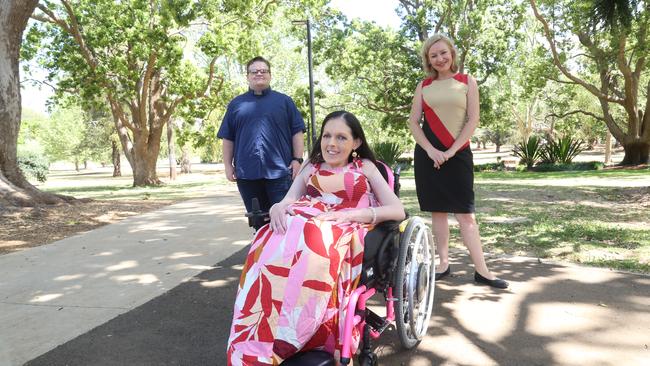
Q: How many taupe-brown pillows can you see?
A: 0